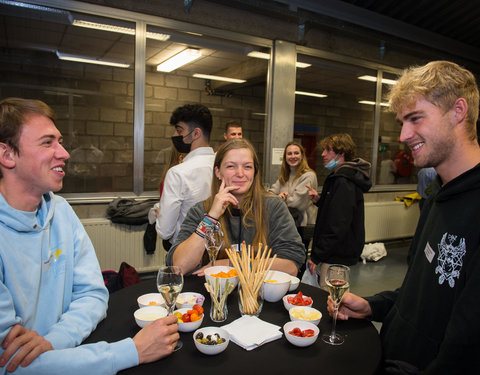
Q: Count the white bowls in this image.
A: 11